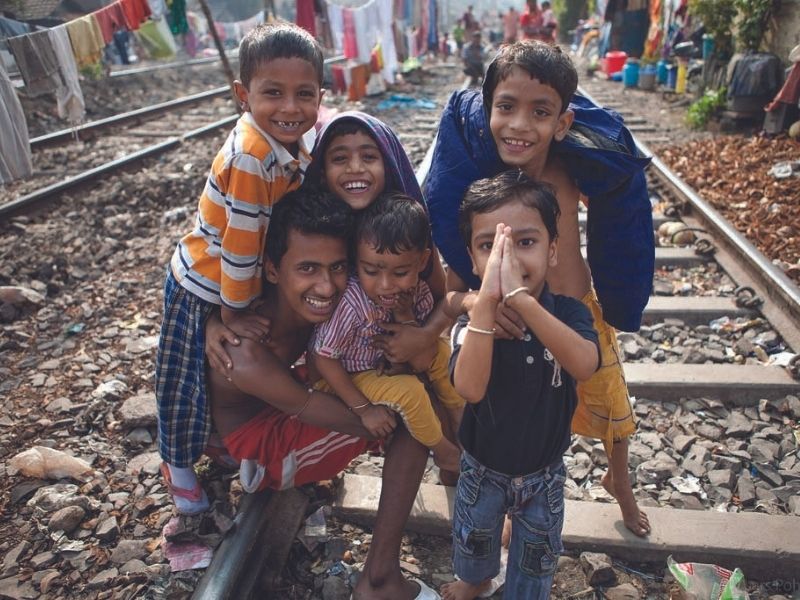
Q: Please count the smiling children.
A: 6